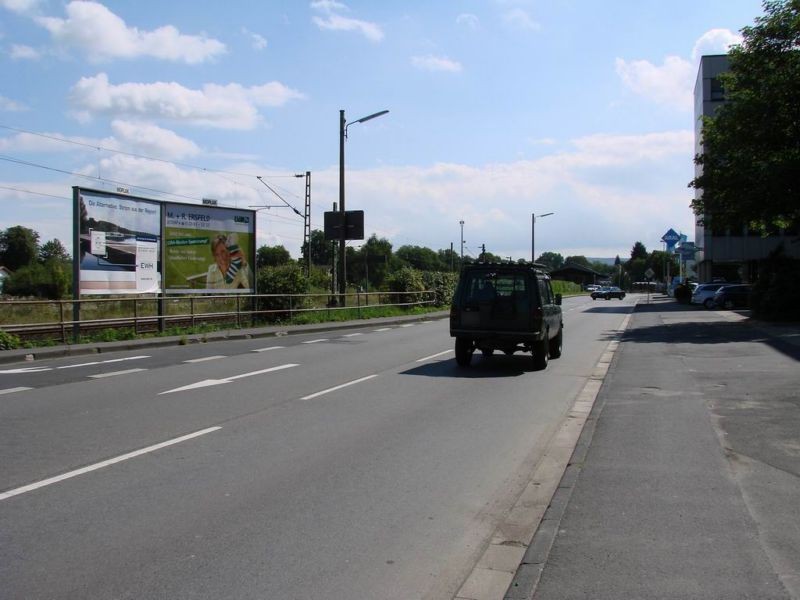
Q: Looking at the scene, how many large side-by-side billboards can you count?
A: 2